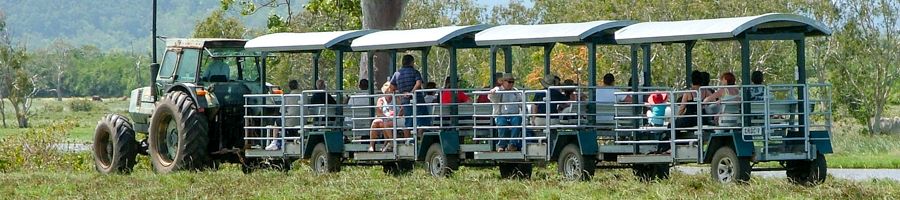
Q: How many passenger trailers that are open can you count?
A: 4